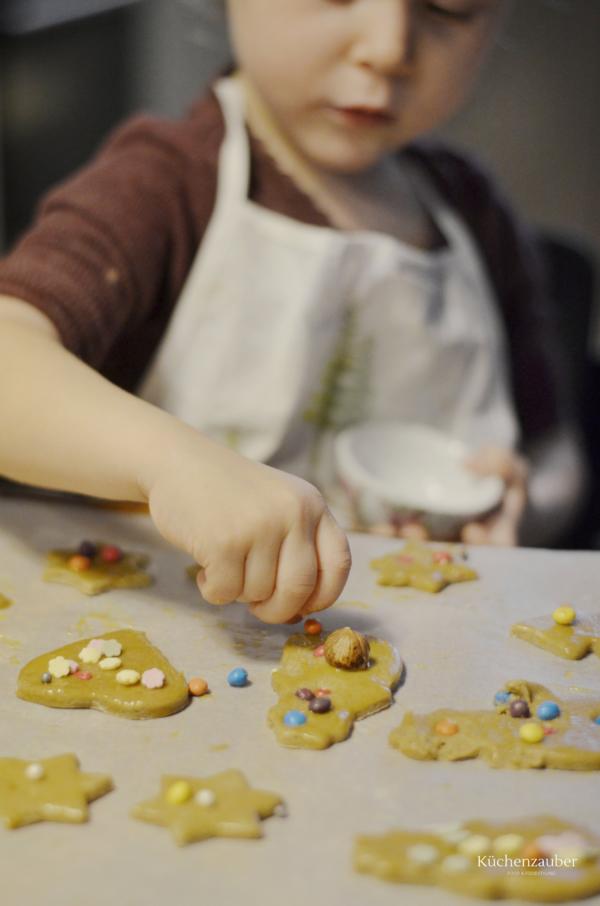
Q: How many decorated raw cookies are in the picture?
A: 9